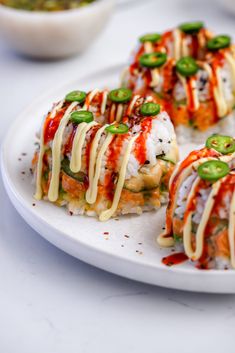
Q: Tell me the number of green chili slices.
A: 12